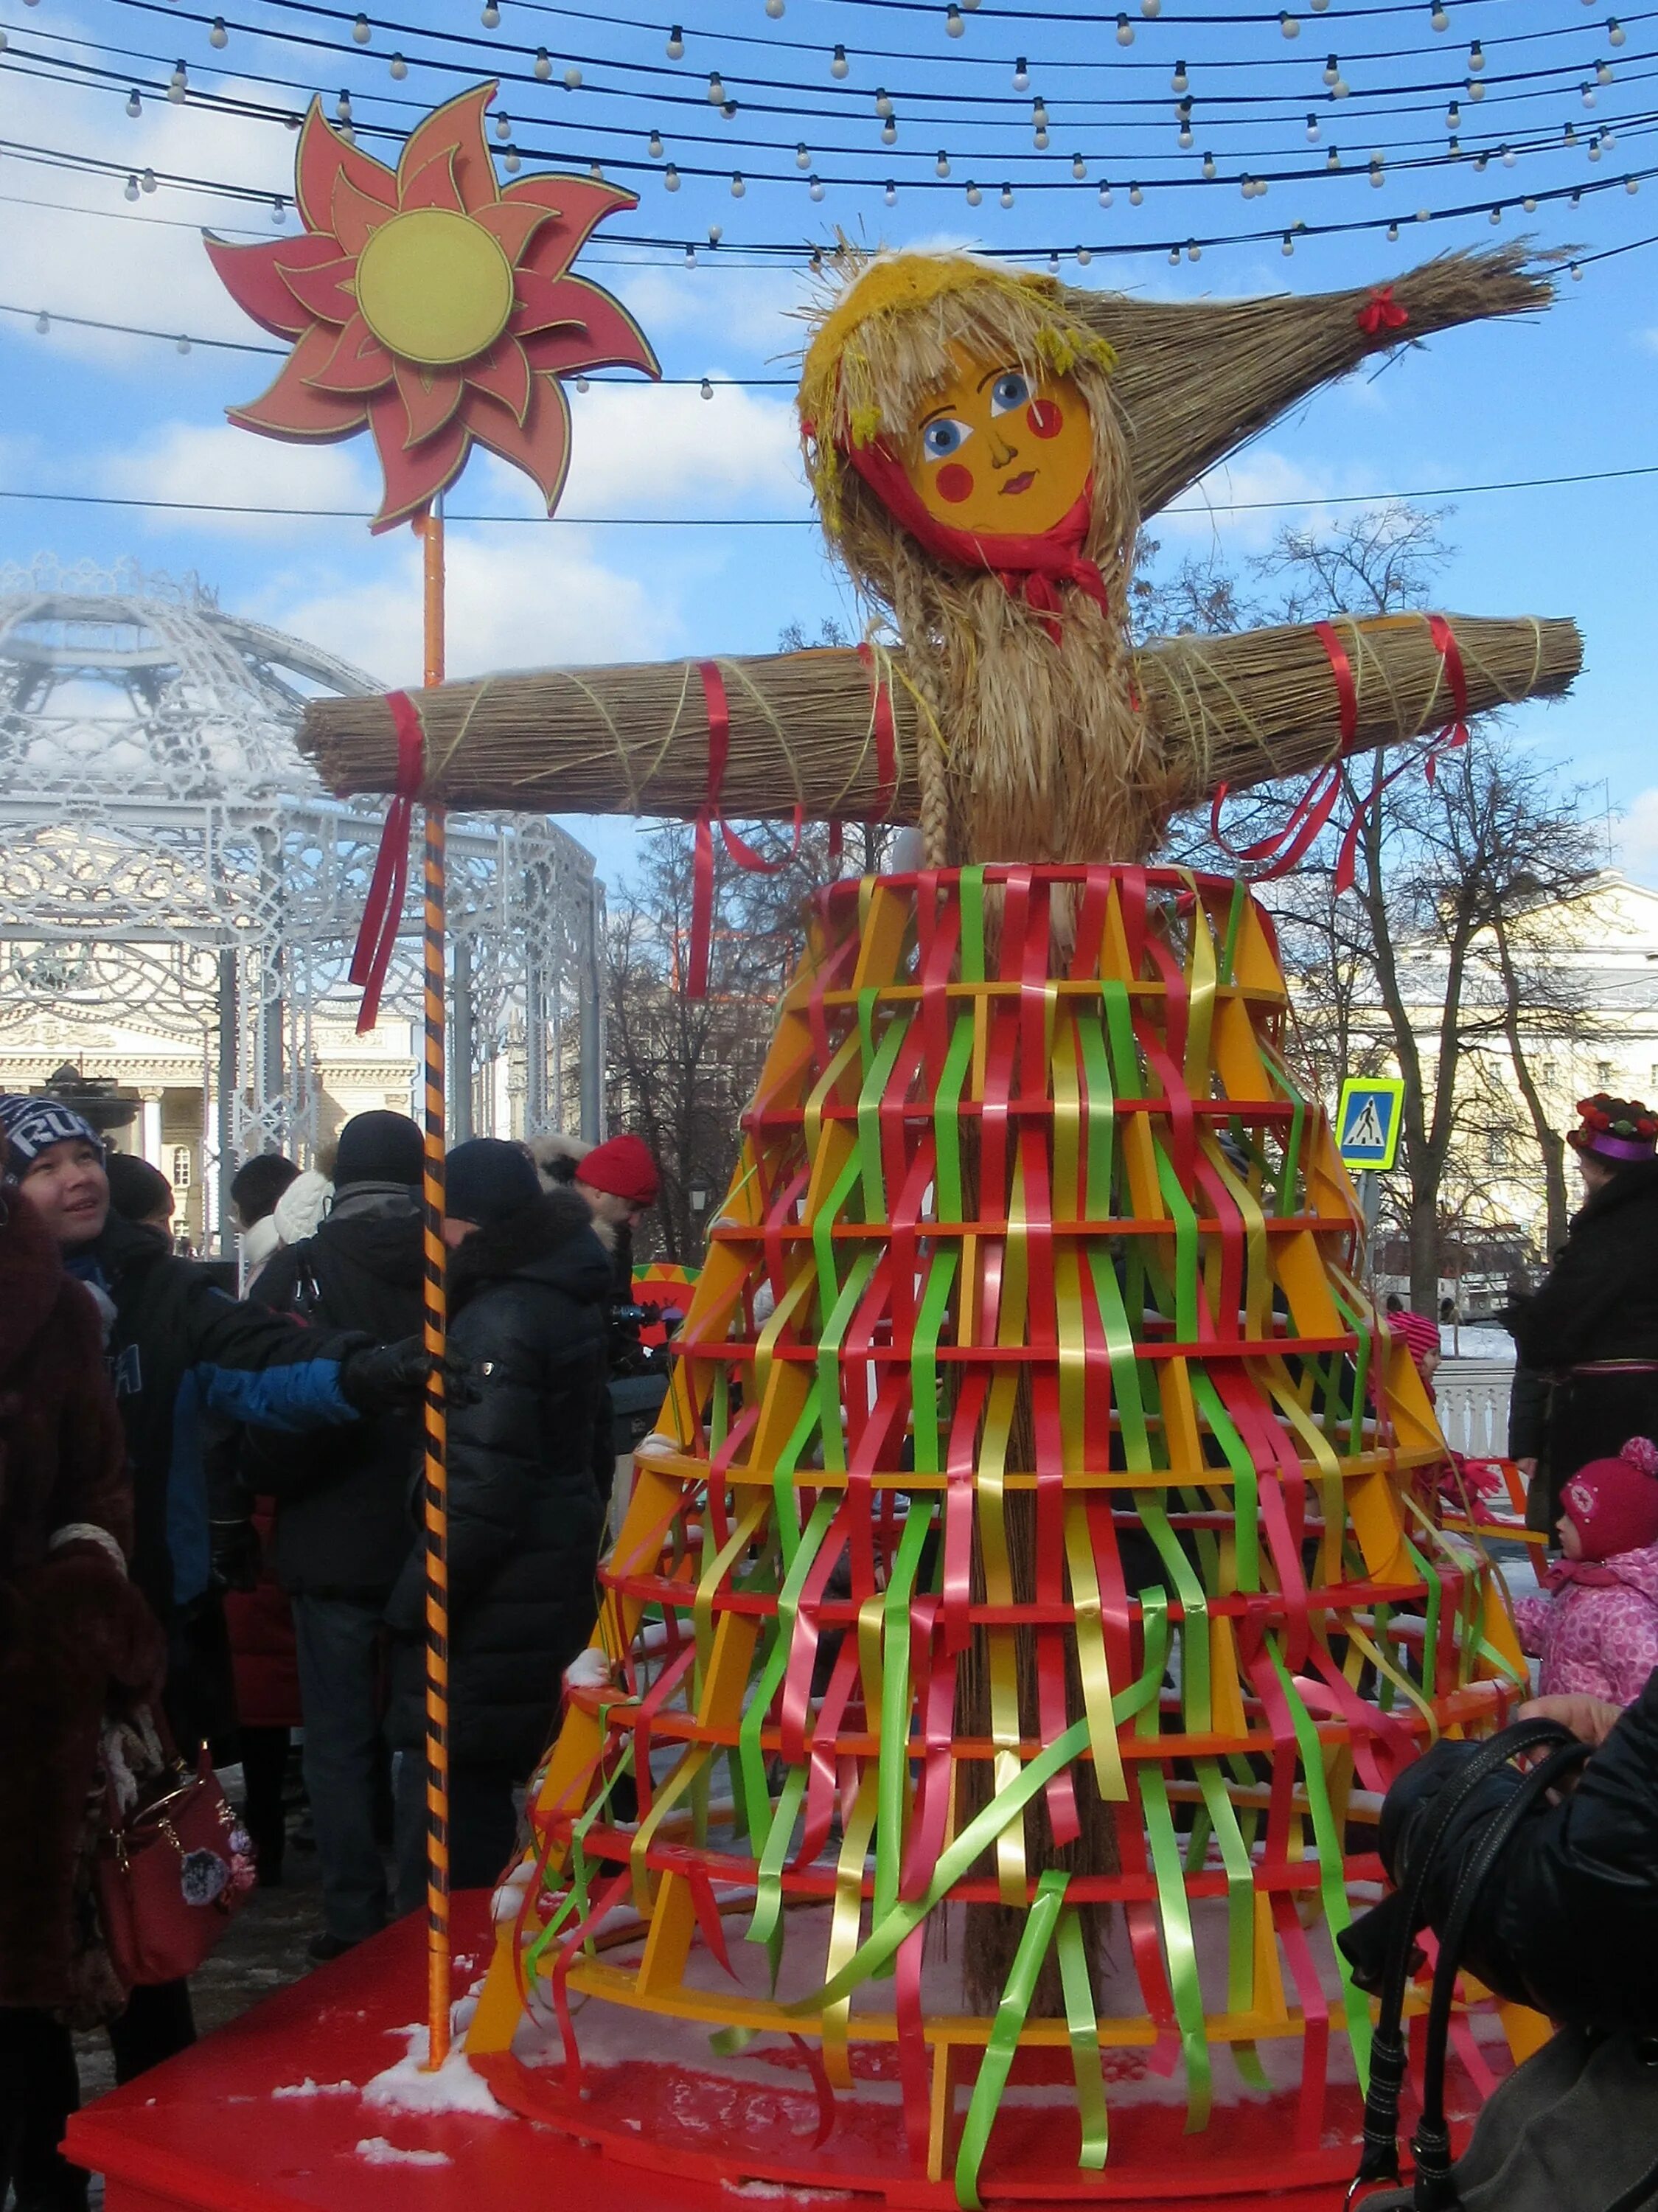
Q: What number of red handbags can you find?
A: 1